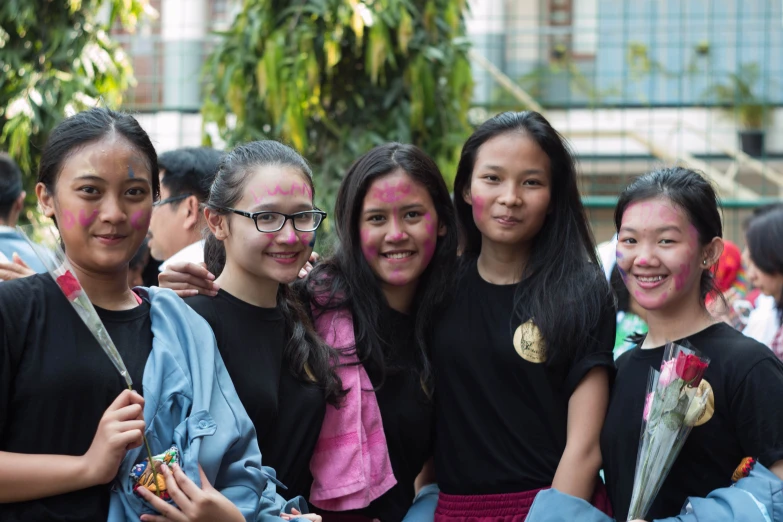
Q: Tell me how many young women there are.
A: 5